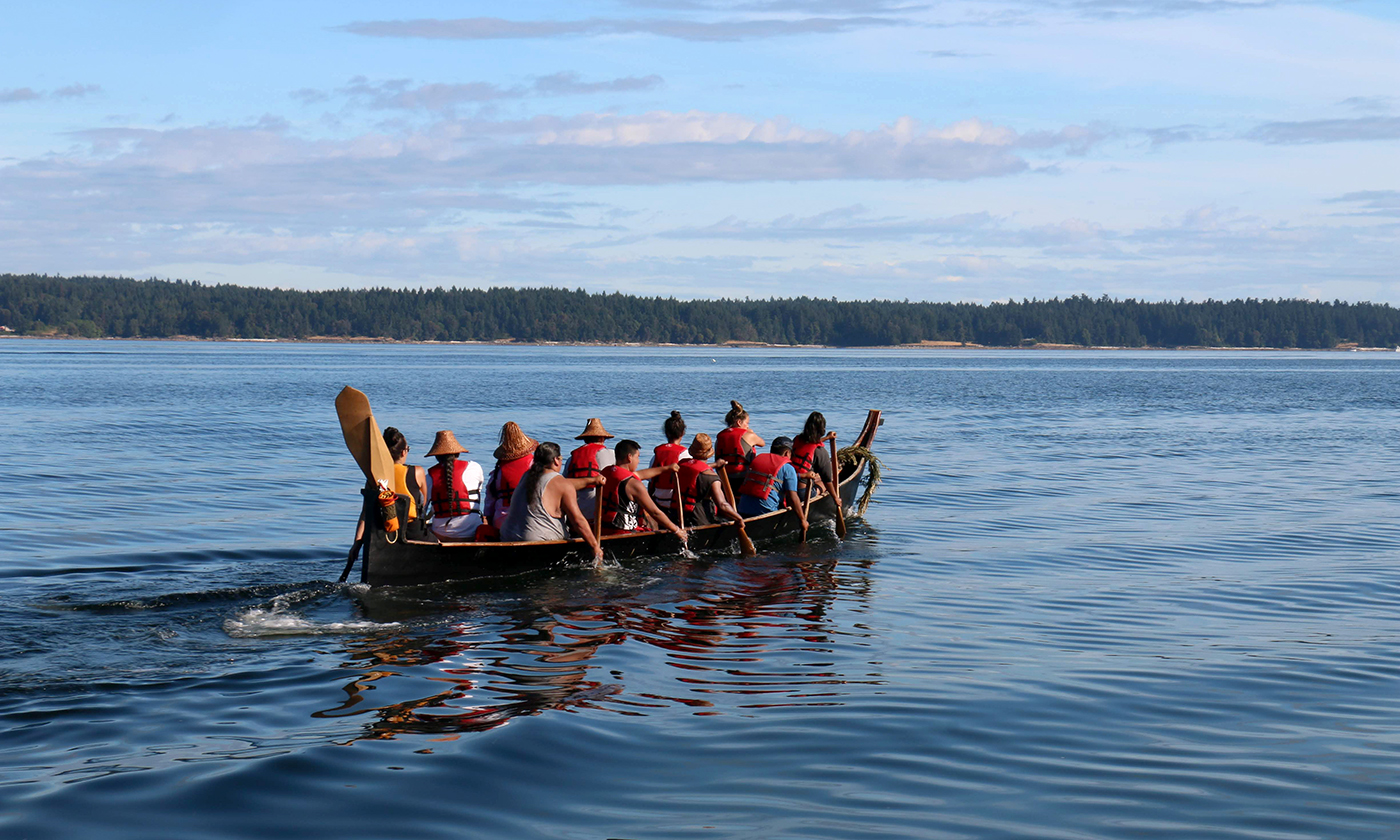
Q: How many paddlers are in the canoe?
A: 11